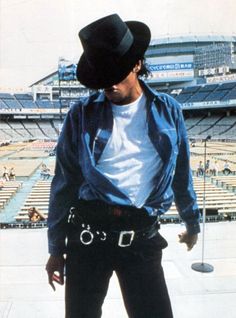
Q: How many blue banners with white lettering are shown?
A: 1